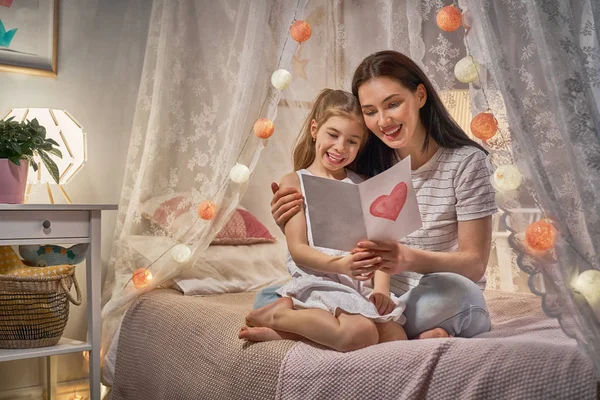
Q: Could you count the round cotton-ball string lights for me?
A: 13